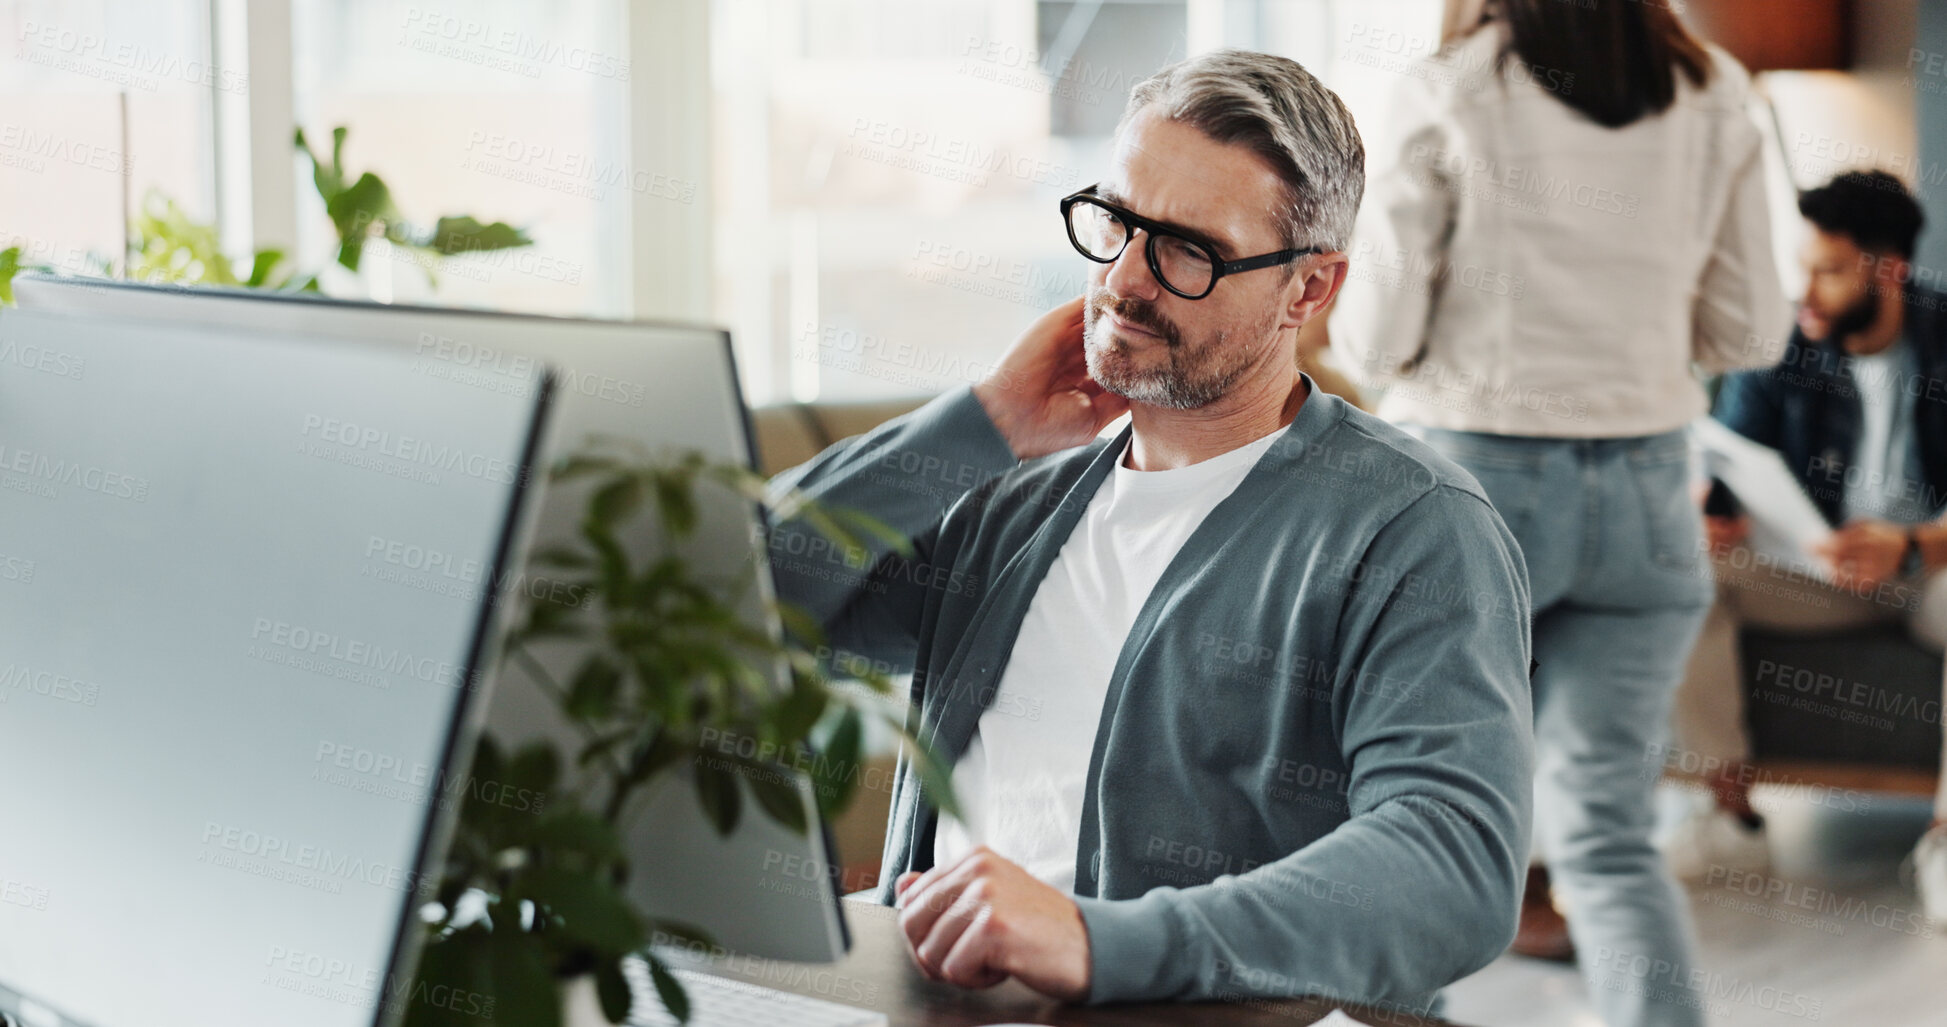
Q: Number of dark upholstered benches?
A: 1